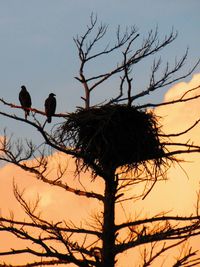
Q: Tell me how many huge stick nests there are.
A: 1